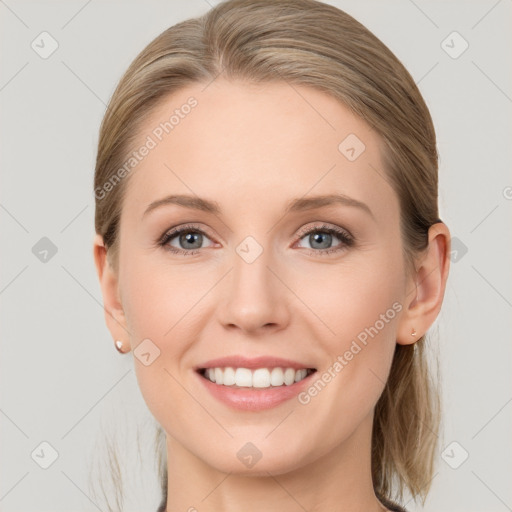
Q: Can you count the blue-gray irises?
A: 2